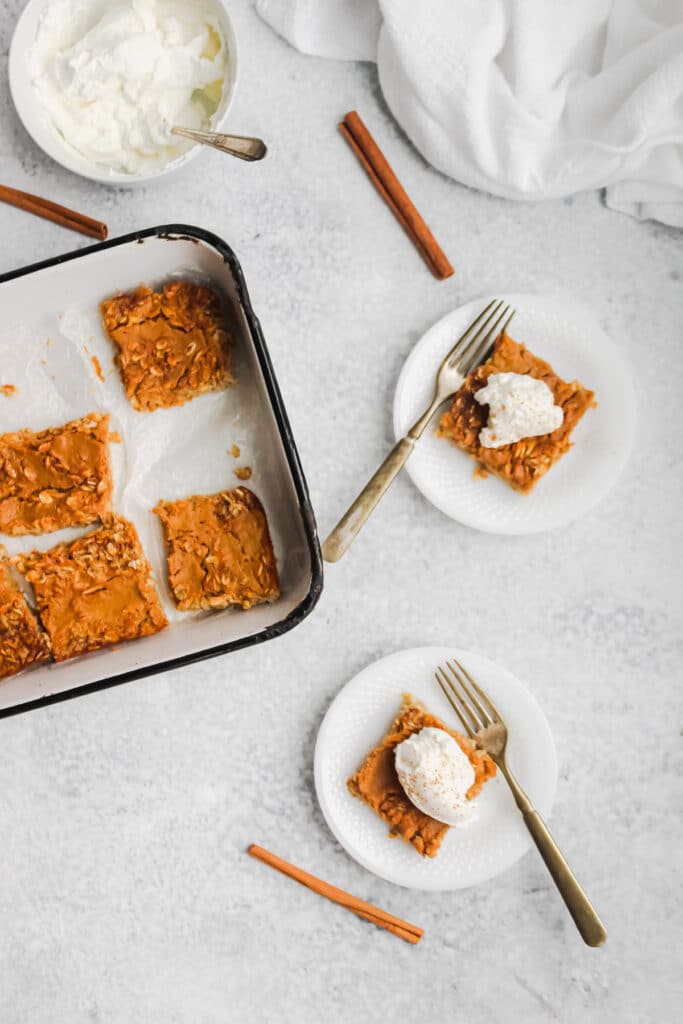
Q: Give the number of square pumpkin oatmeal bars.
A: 7